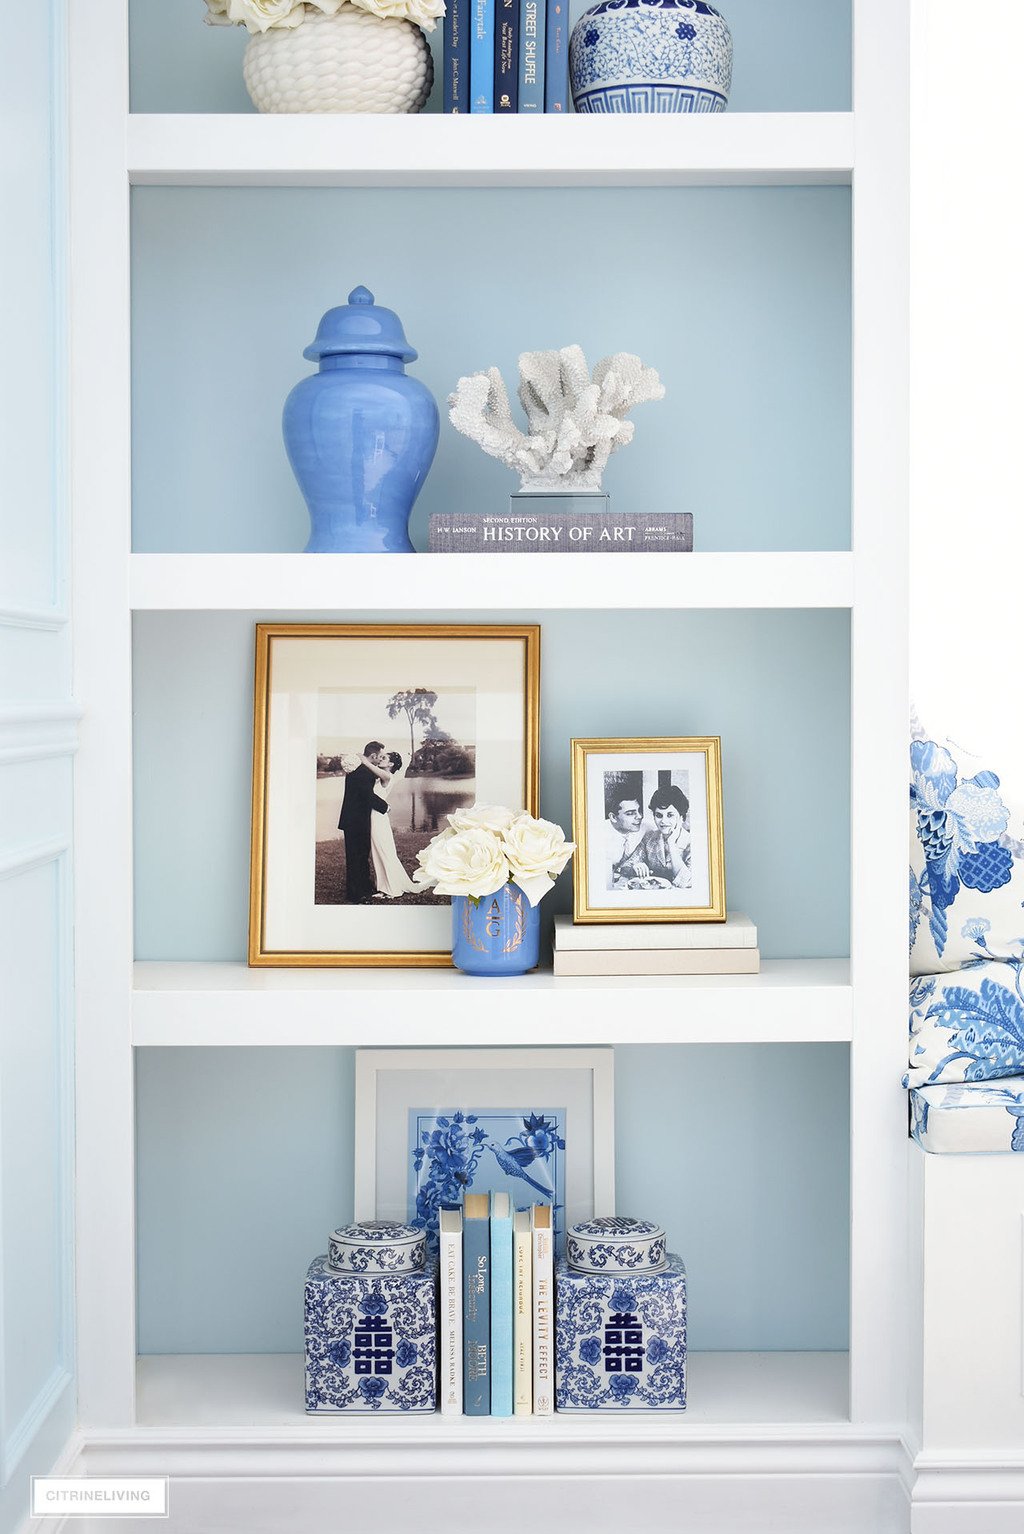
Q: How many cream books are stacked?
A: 2